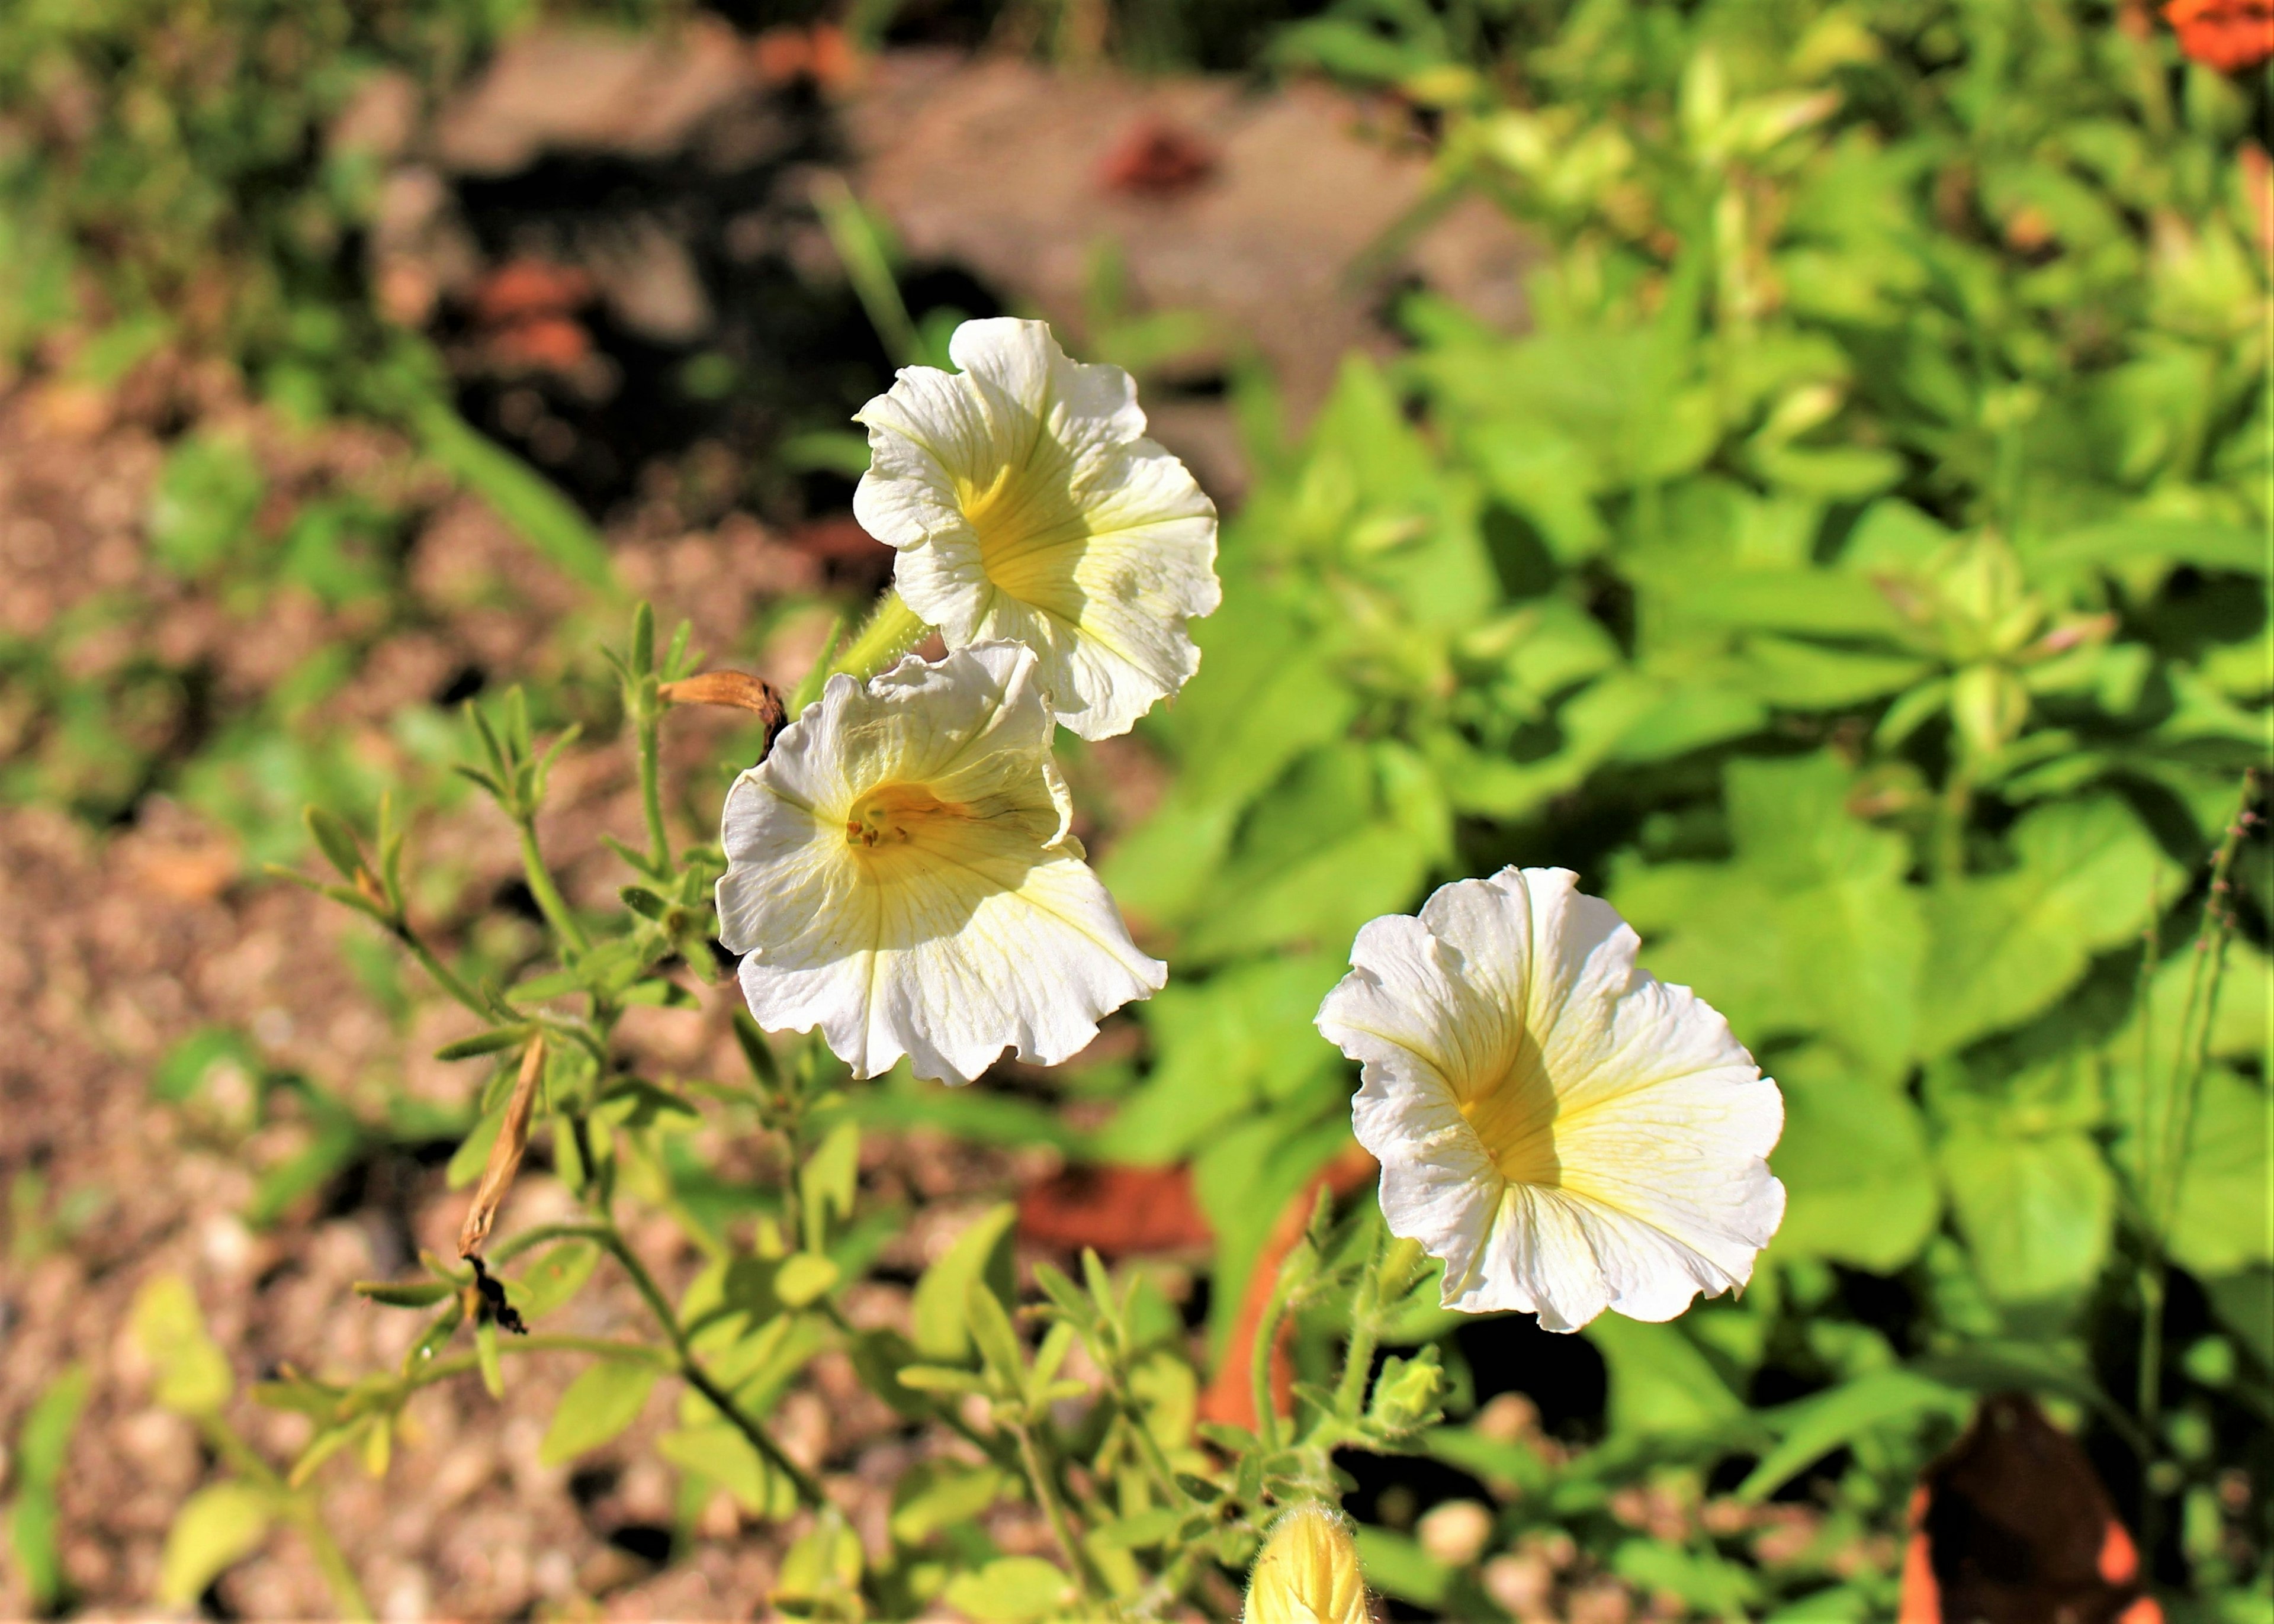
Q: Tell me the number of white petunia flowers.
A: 3